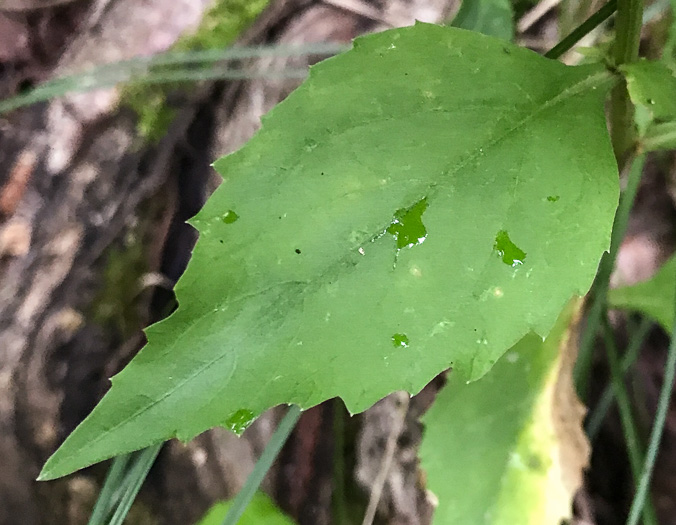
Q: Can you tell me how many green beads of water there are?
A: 6